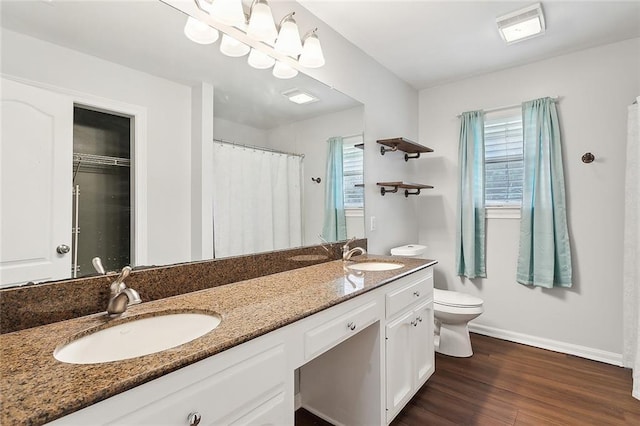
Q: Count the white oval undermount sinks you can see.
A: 2